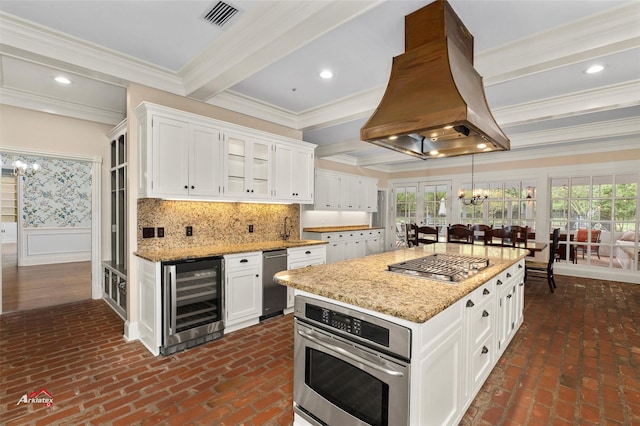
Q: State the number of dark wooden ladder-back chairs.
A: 8